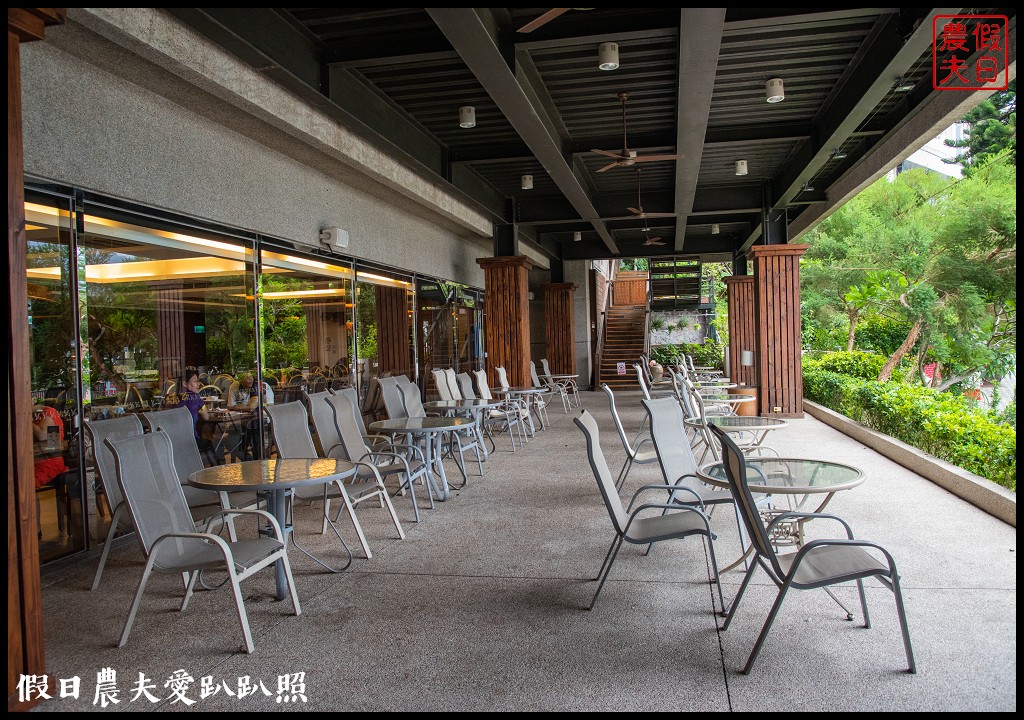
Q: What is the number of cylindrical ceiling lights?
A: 7